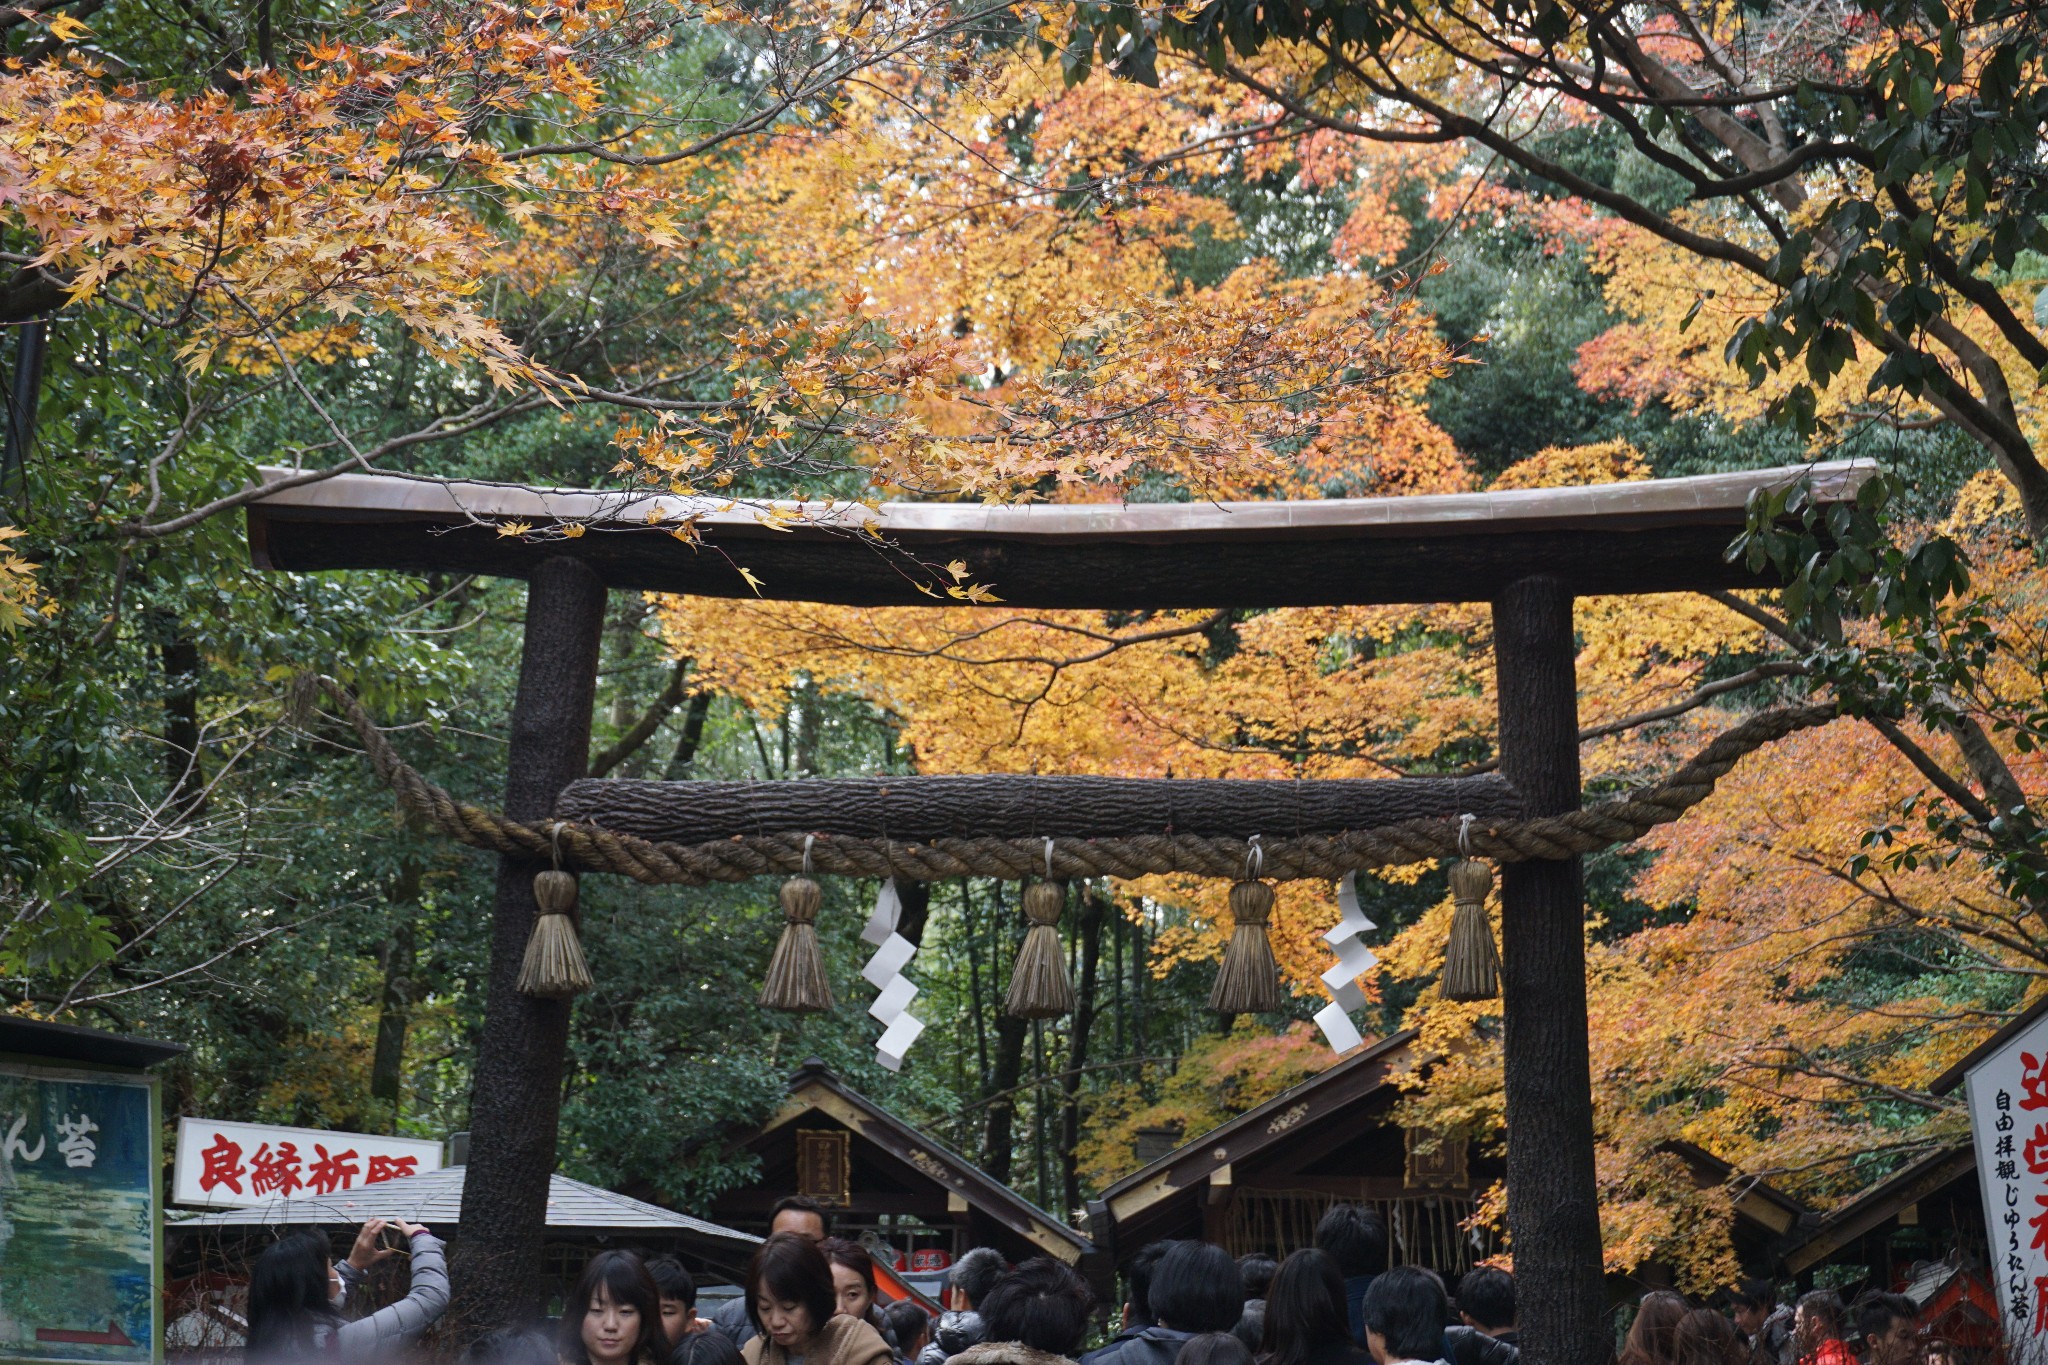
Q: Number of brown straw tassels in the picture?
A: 5